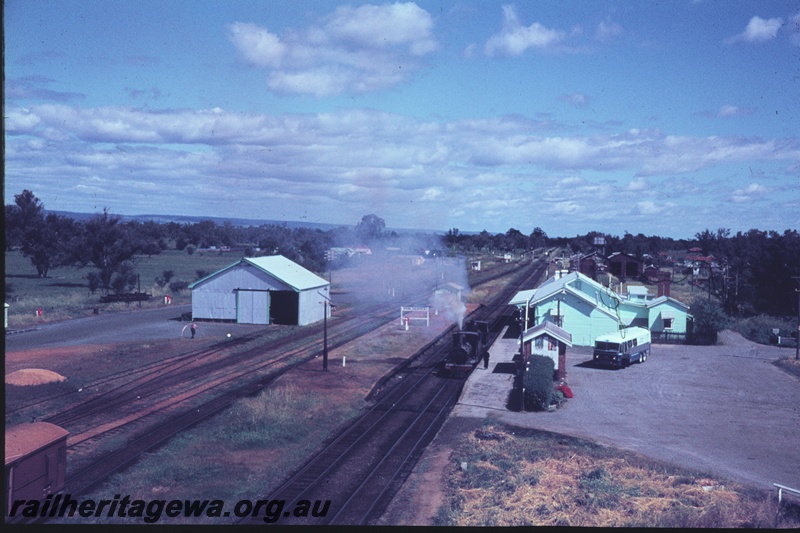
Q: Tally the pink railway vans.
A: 1